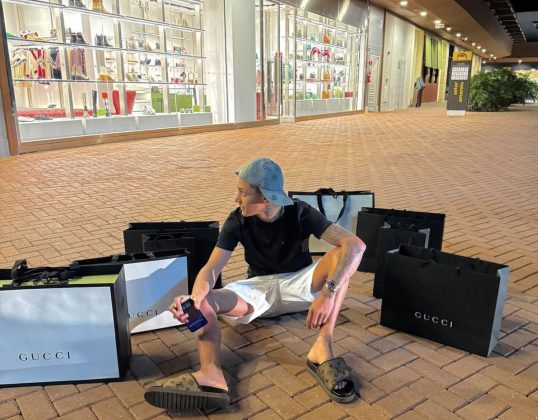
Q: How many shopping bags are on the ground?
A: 8